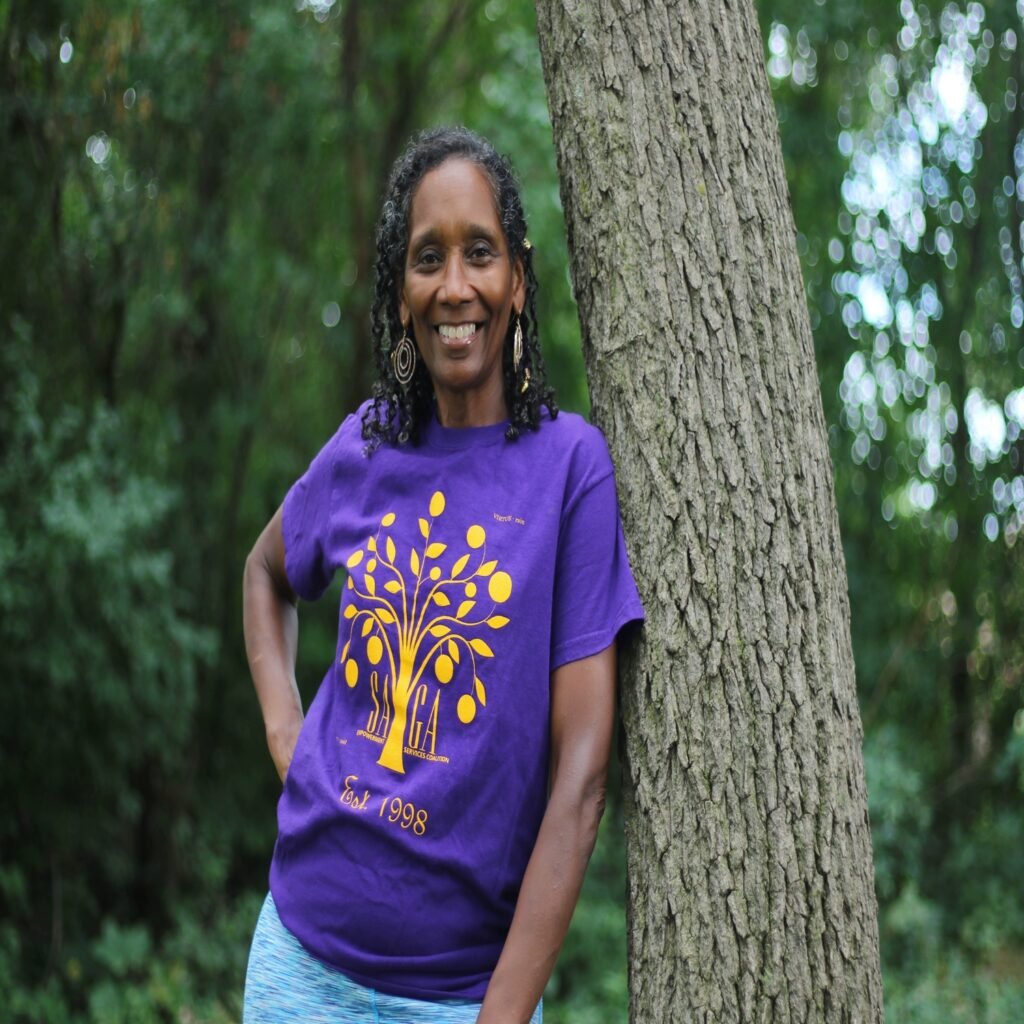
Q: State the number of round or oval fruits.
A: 12